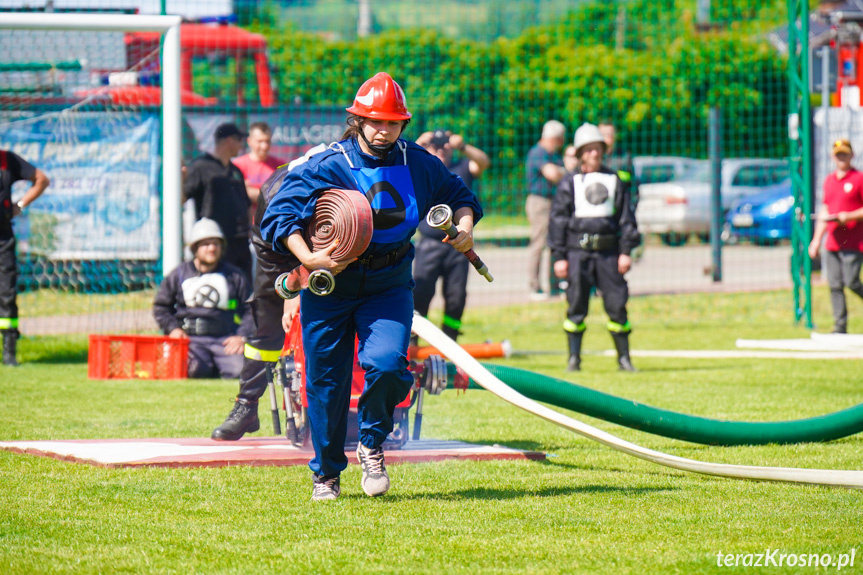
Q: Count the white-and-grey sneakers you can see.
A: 2